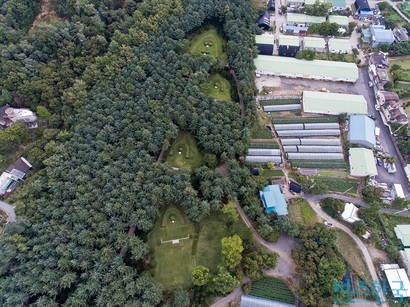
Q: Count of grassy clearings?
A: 4